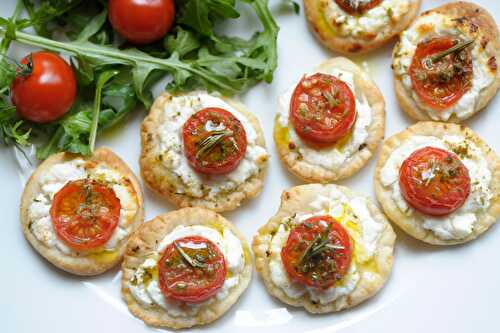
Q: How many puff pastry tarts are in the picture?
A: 8